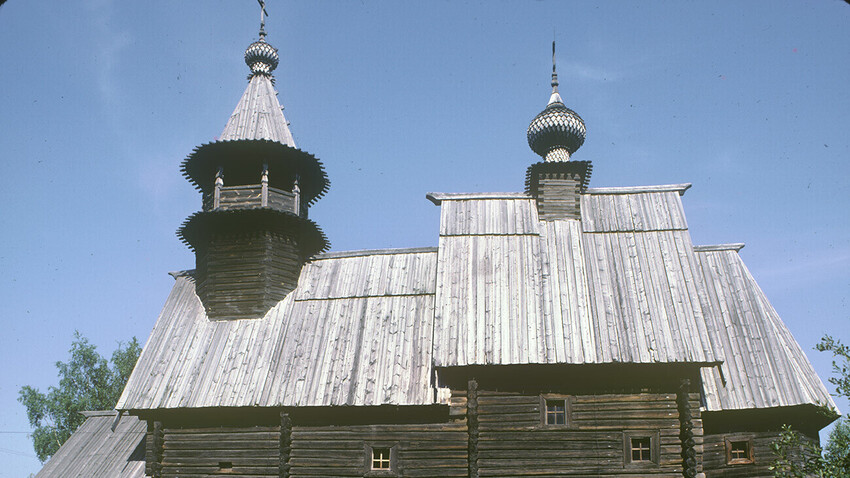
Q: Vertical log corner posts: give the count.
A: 4